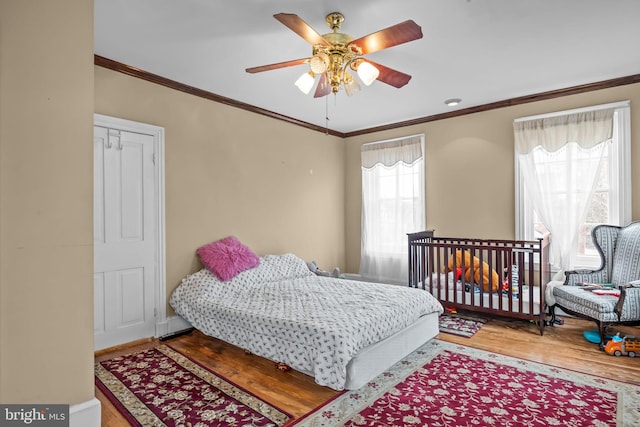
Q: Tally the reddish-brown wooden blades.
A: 5